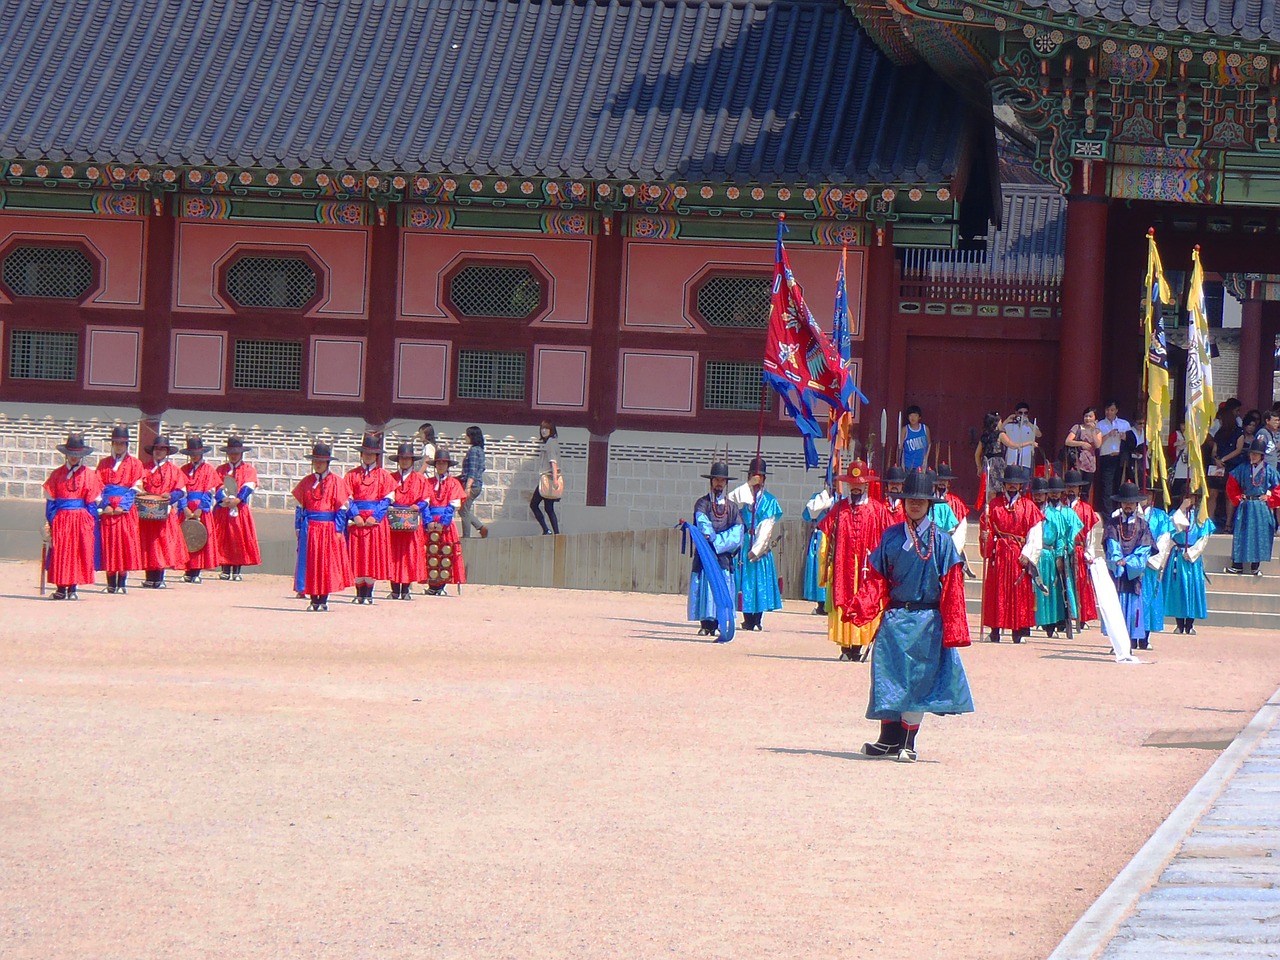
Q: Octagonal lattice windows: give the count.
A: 4